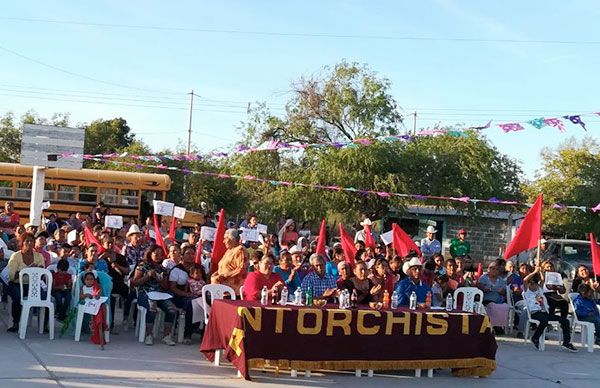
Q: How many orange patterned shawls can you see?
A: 1